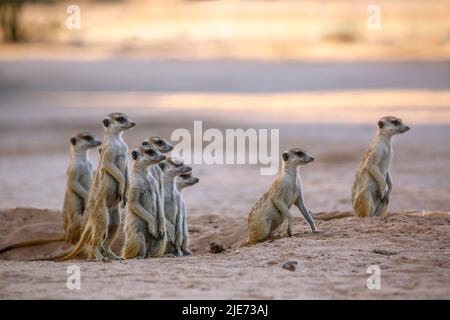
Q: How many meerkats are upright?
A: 7